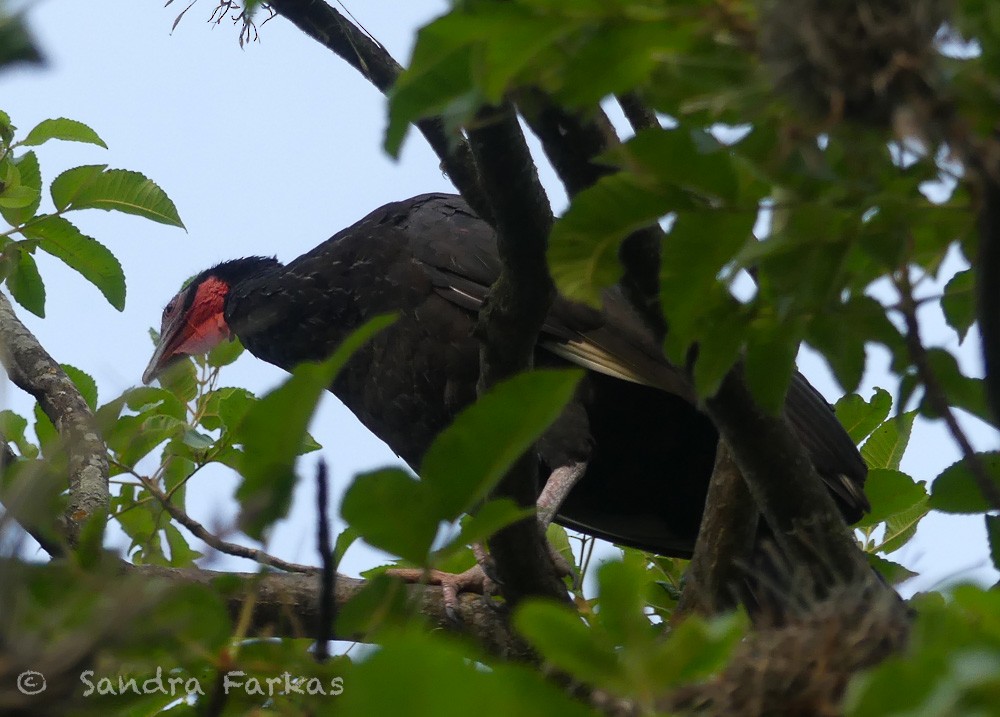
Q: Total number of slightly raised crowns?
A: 1